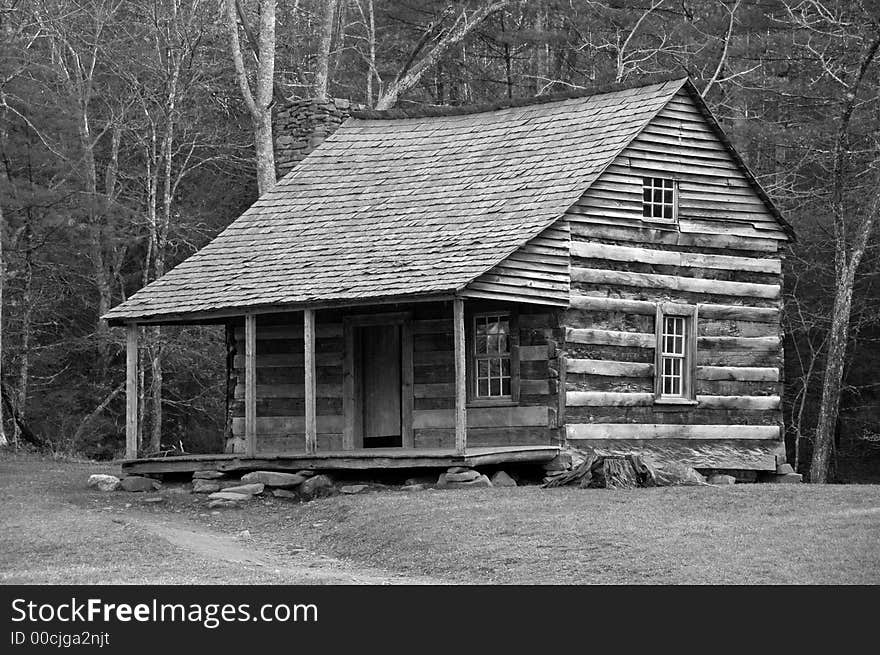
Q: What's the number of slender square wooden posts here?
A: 4